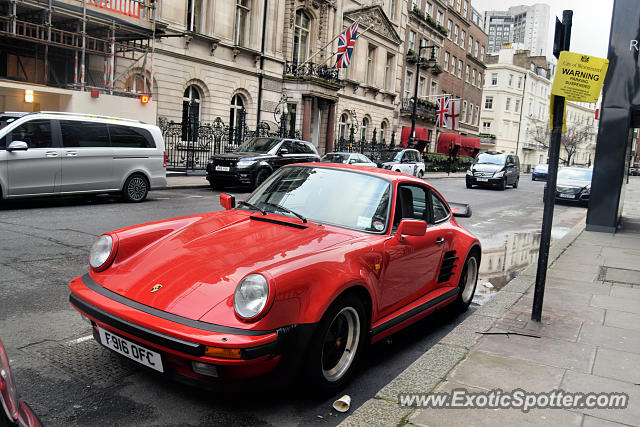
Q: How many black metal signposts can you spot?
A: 1